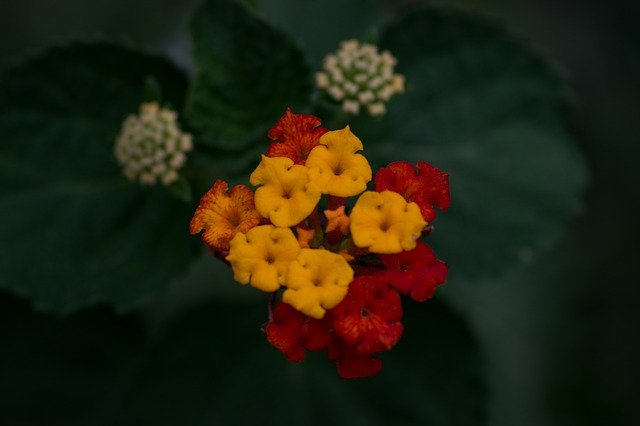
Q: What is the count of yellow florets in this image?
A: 5